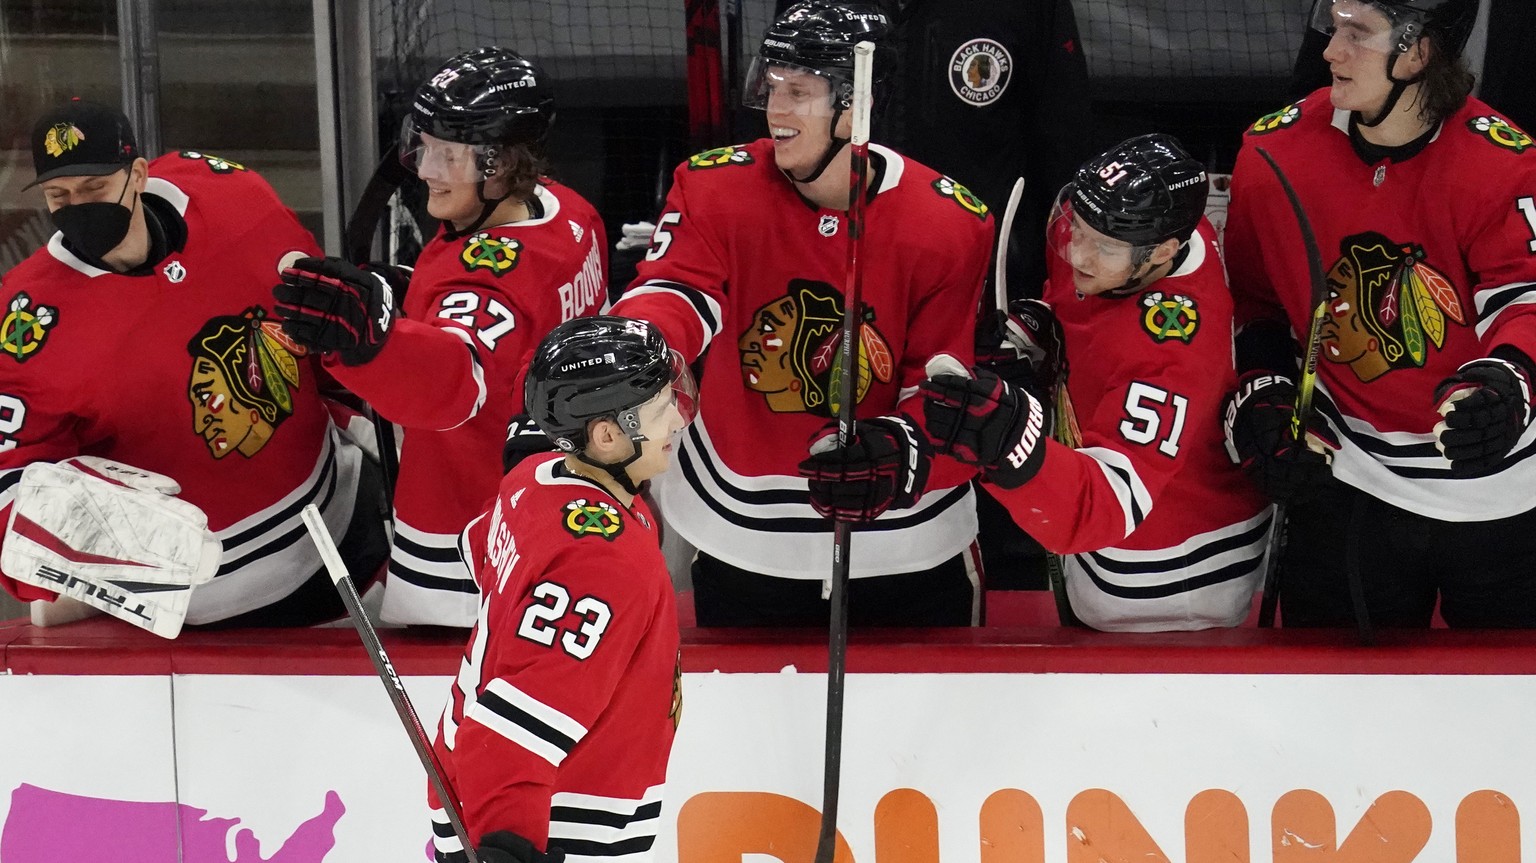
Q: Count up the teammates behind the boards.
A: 5